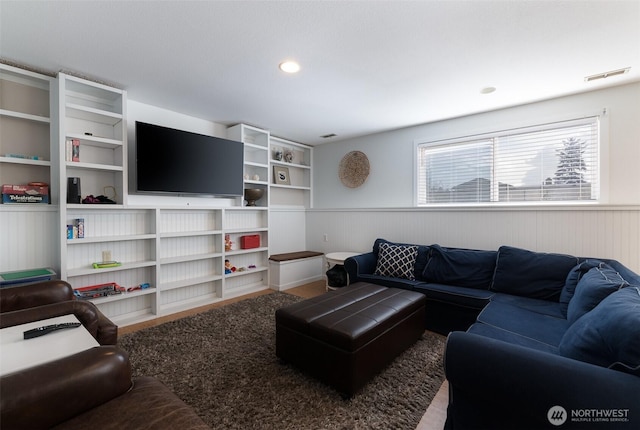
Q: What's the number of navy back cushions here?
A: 6